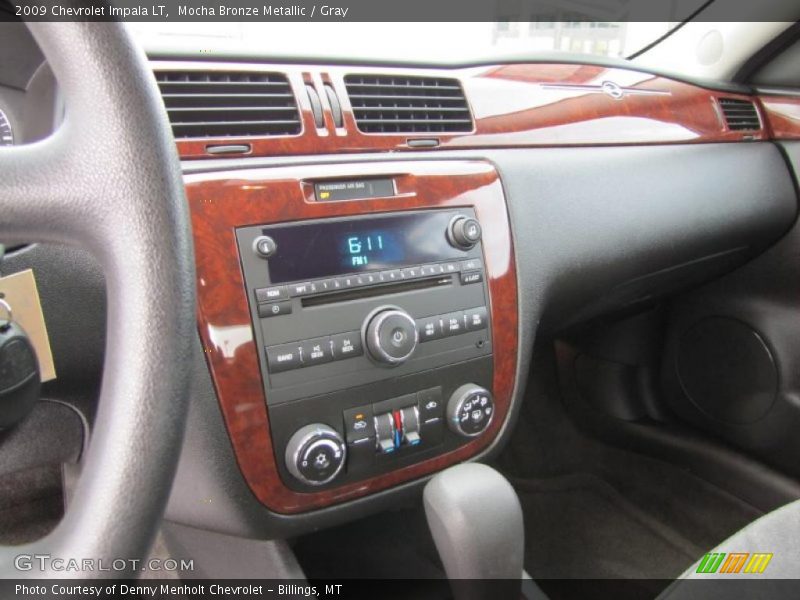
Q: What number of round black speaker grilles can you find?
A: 1